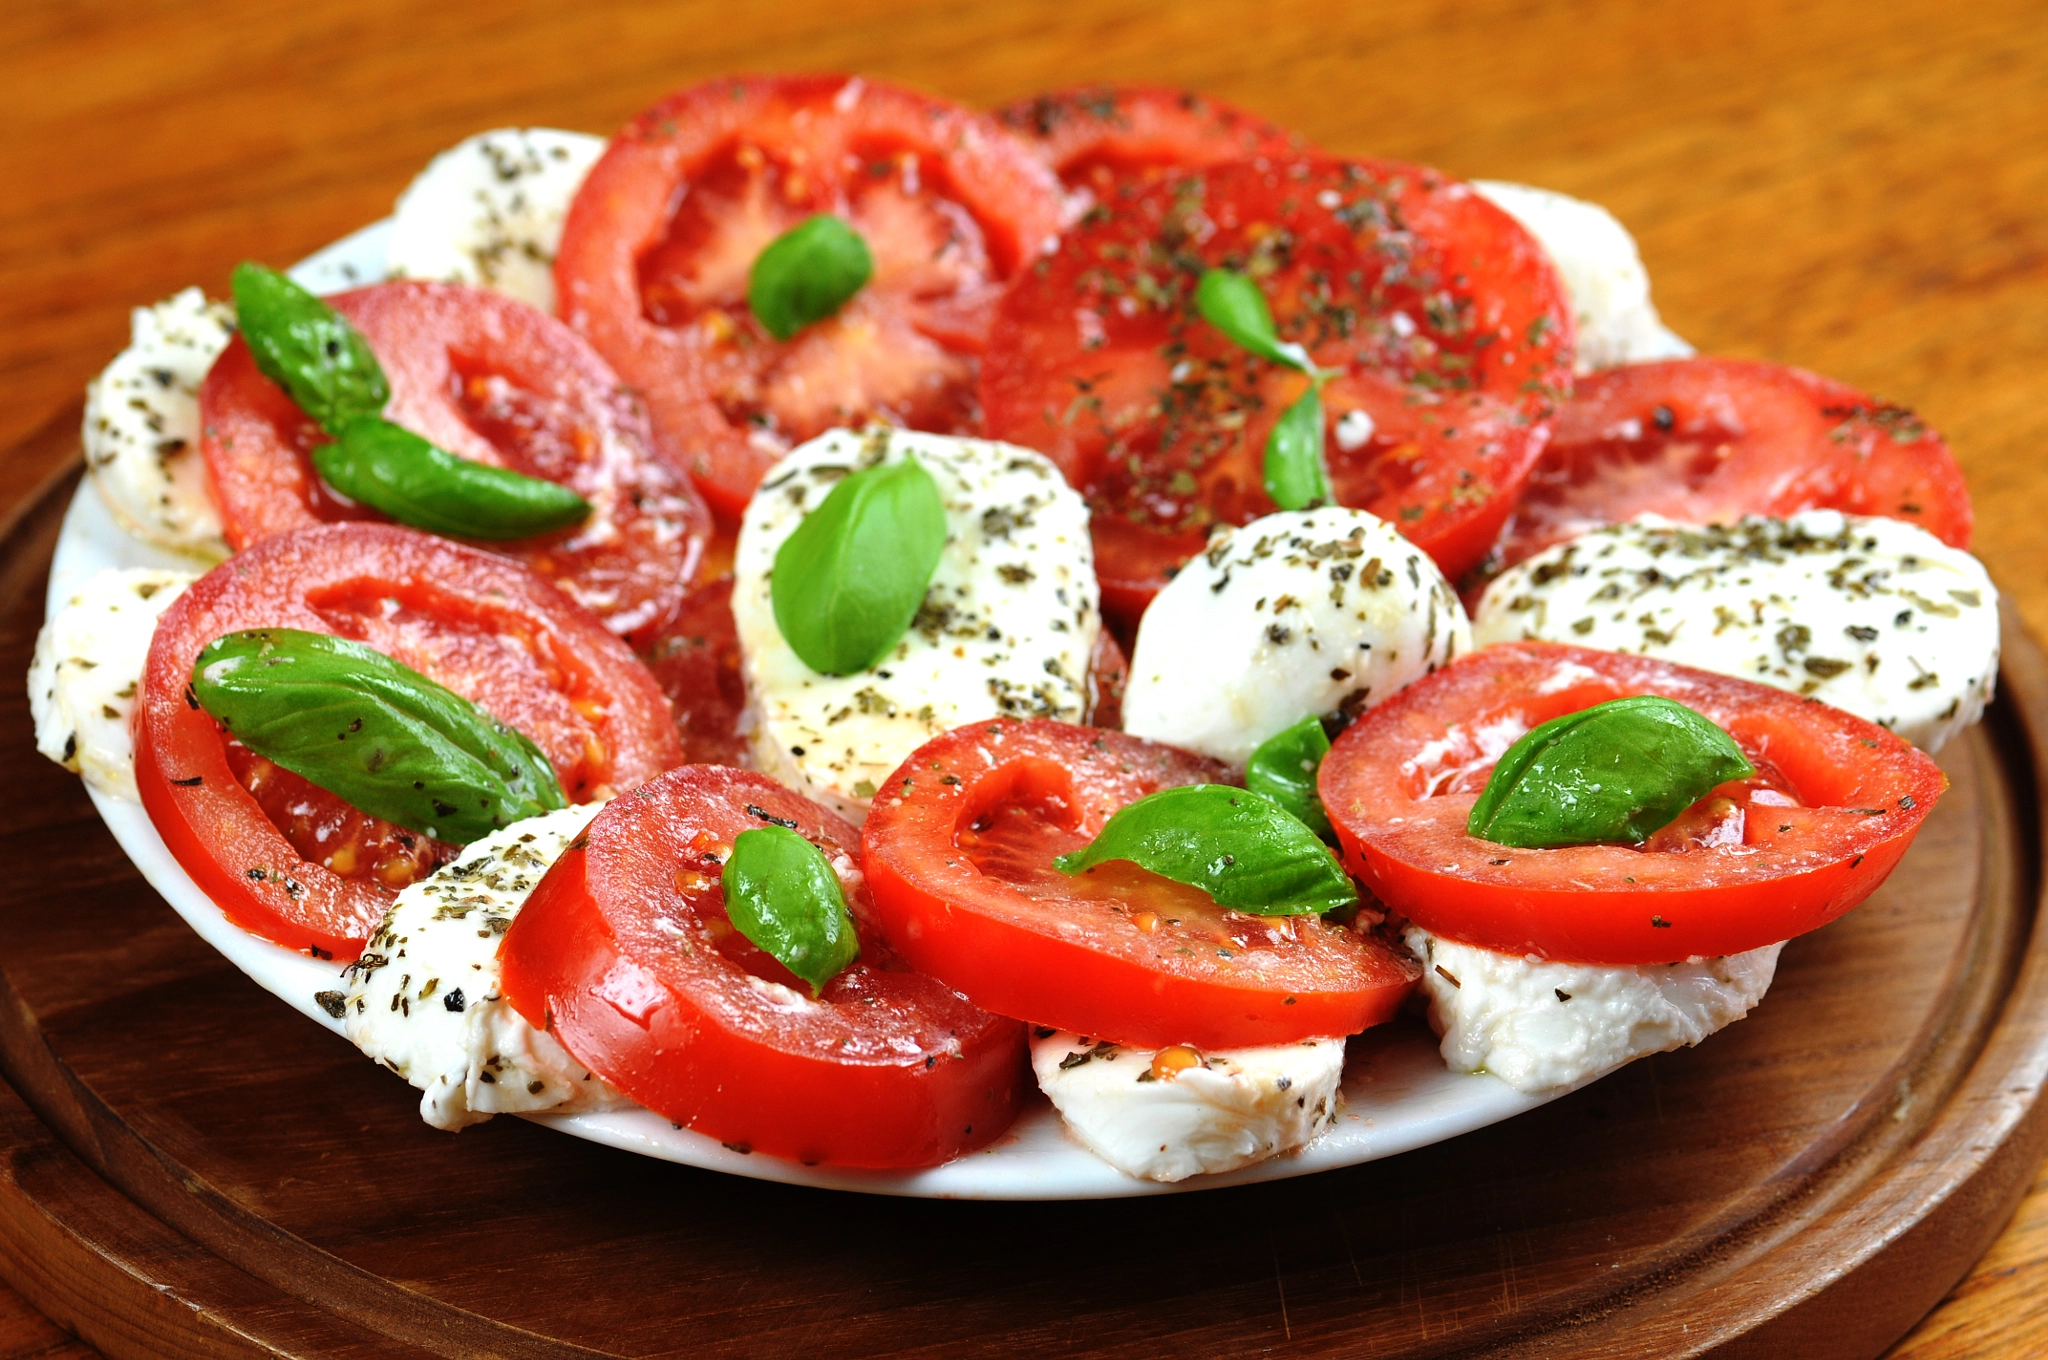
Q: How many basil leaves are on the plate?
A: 11